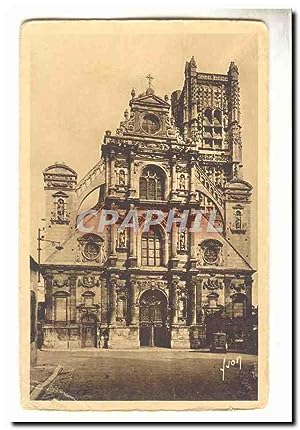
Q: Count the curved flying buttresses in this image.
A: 2